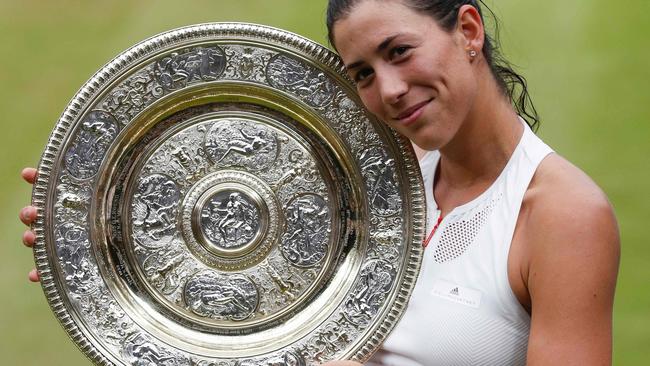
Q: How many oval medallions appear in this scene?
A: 12